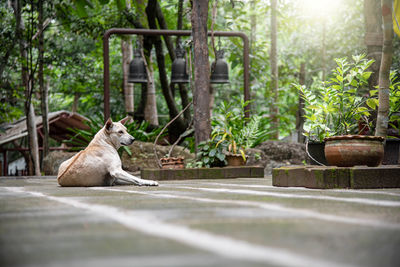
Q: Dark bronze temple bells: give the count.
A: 3